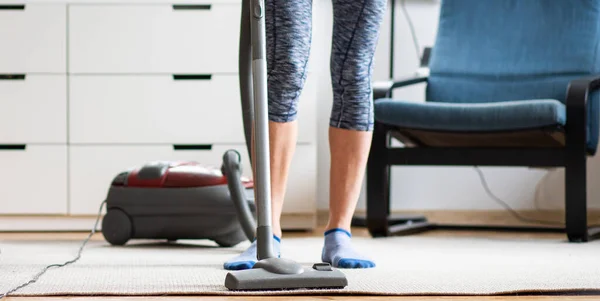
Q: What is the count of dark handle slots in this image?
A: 6